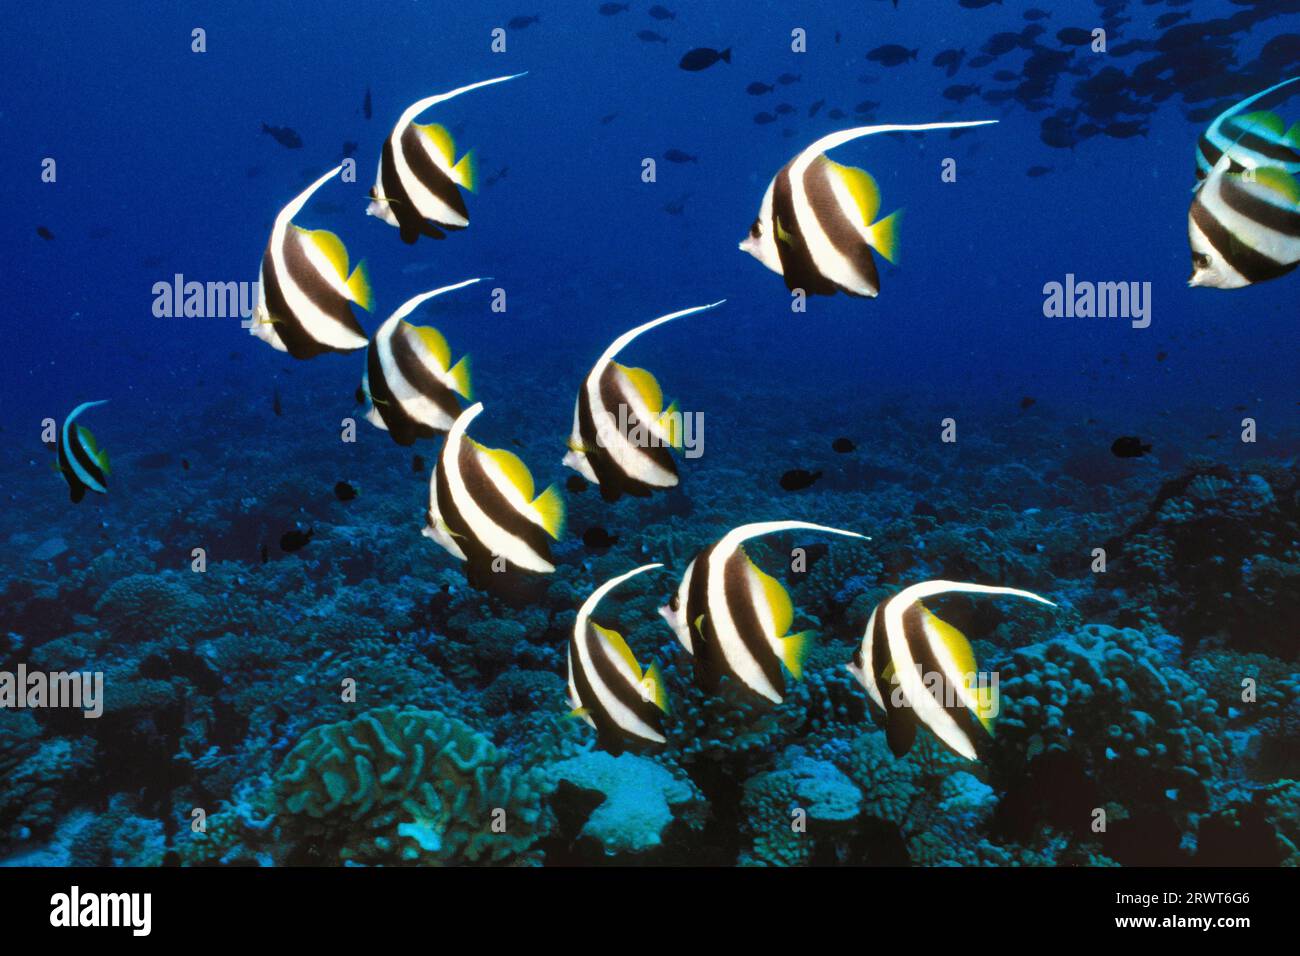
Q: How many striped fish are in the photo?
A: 12